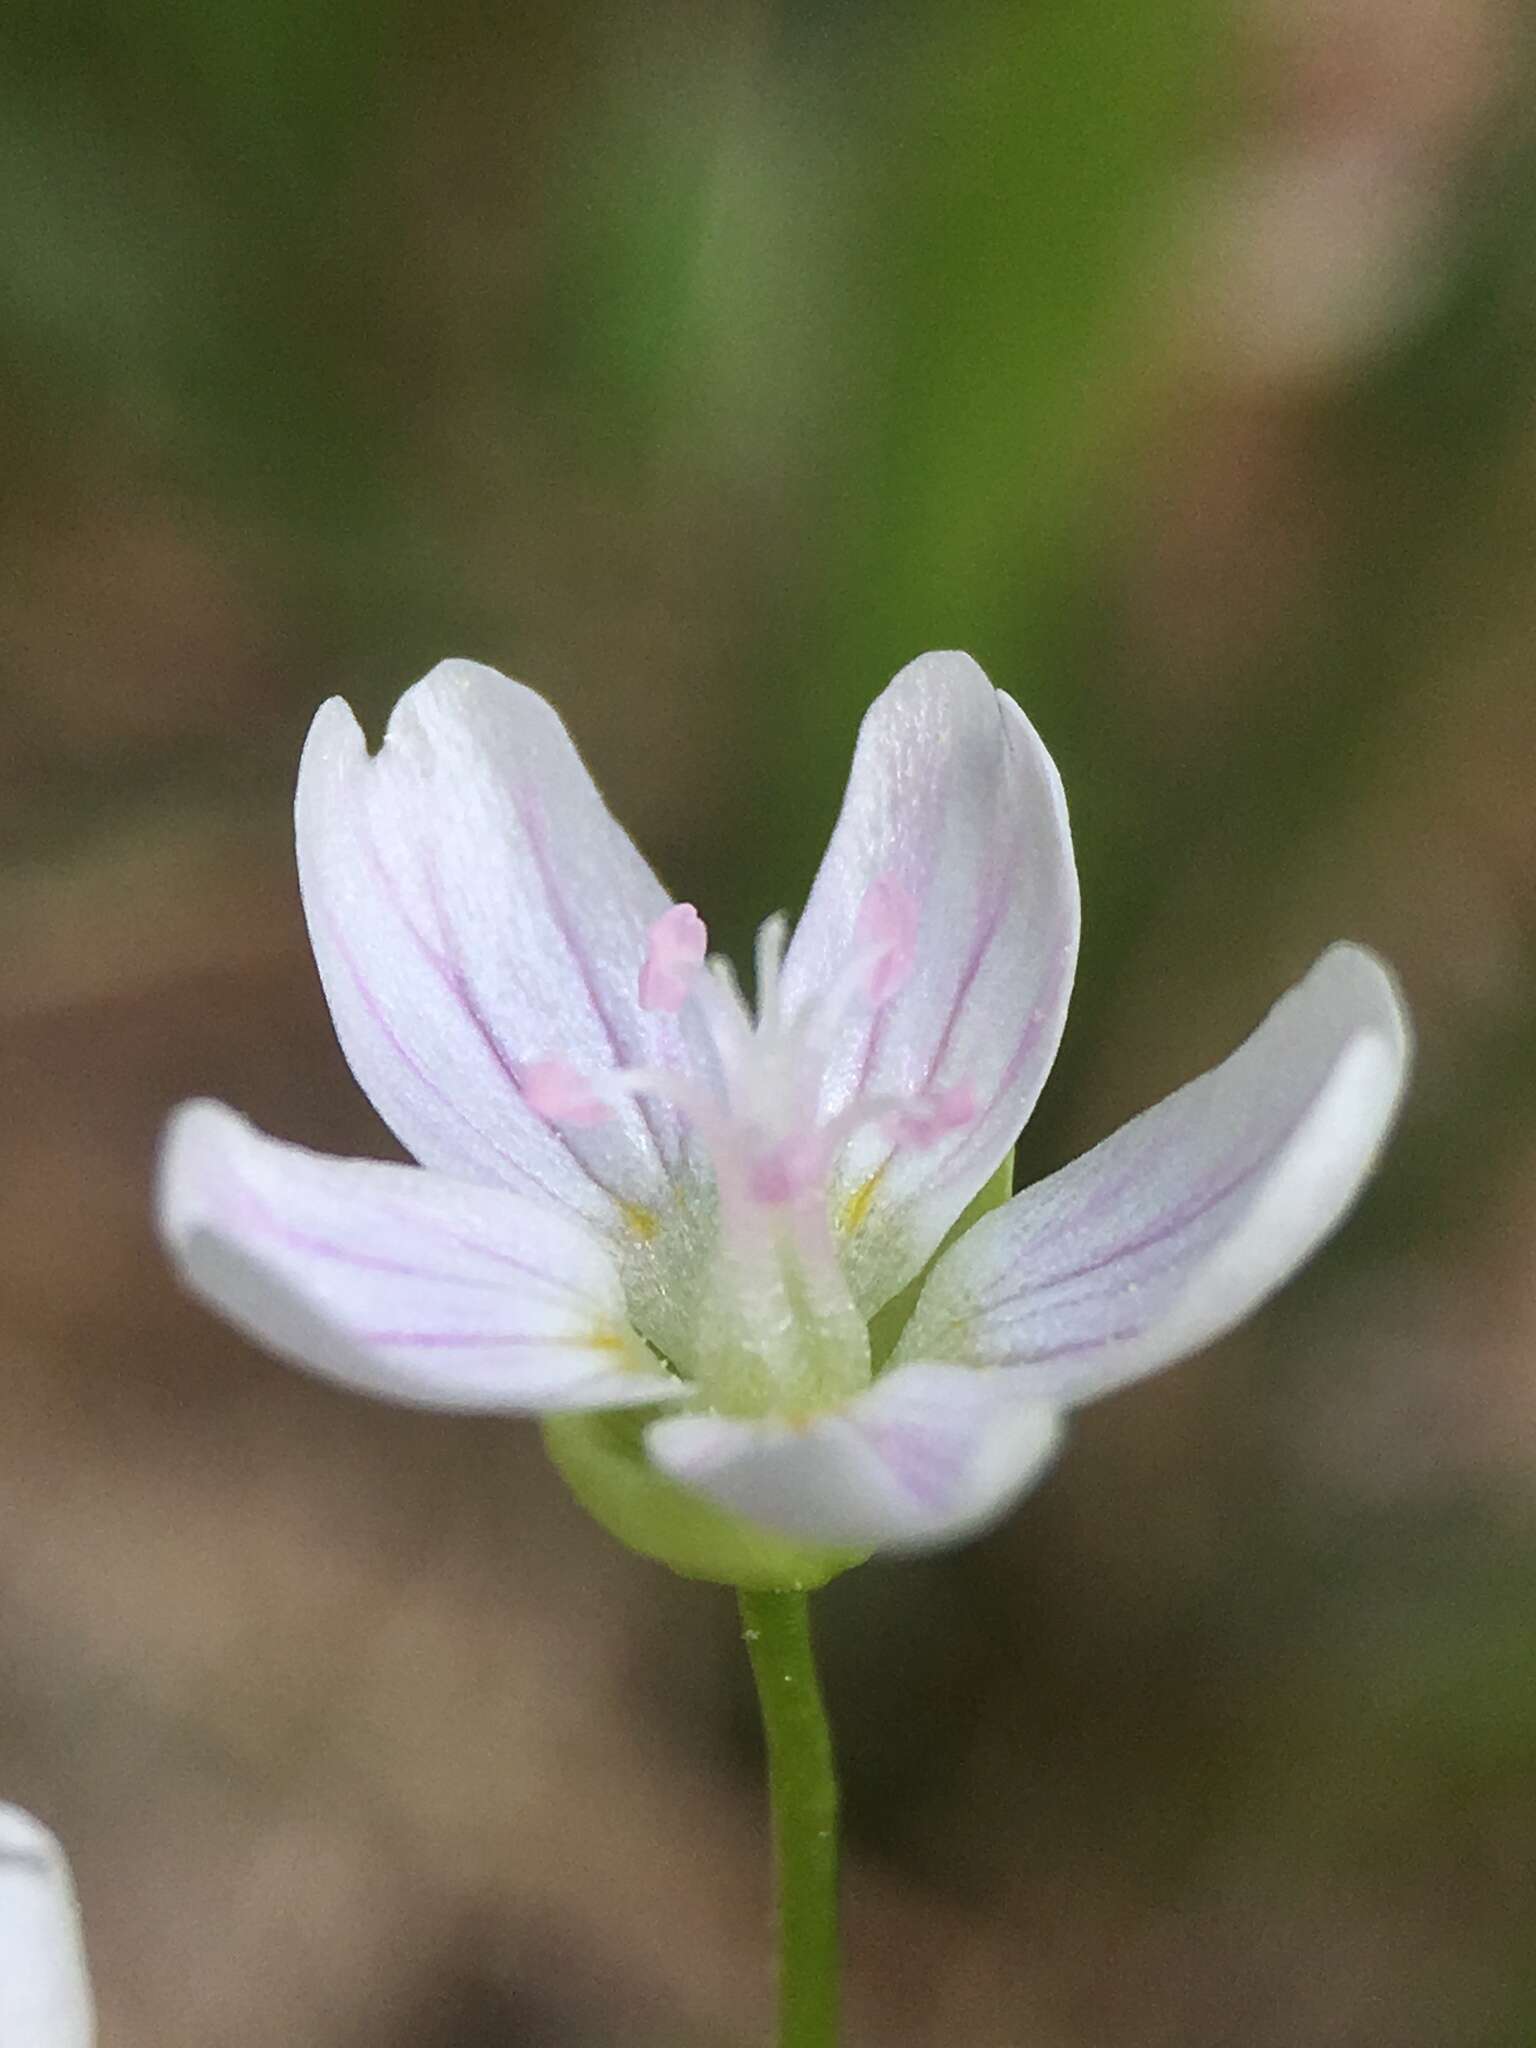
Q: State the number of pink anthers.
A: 5